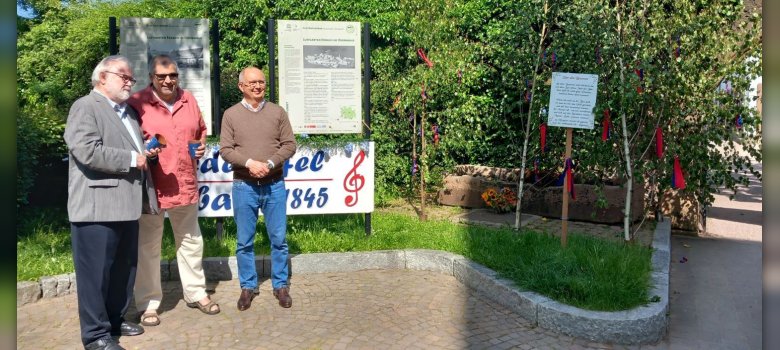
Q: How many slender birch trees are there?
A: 2